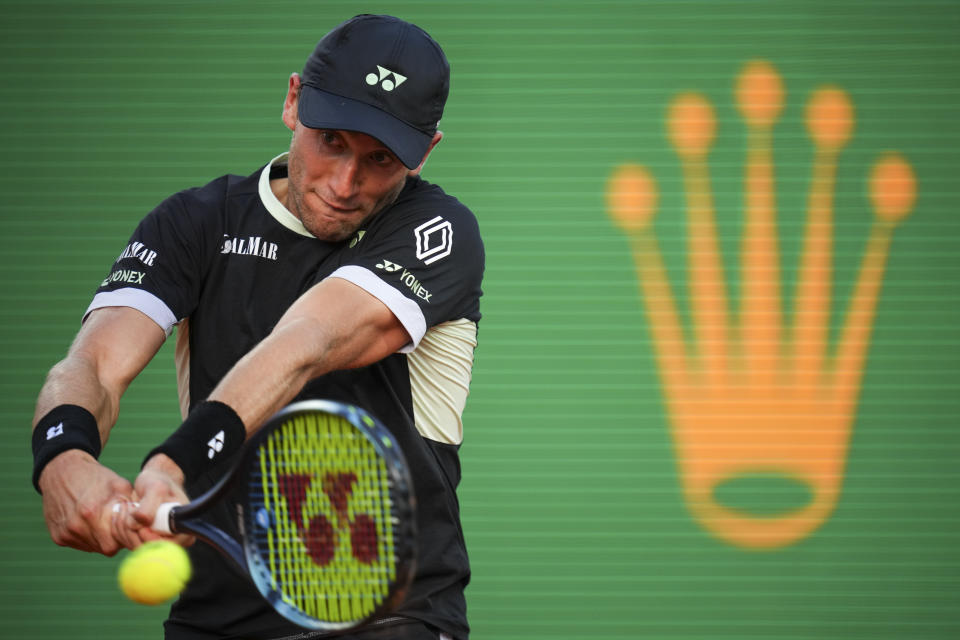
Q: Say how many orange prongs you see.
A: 5